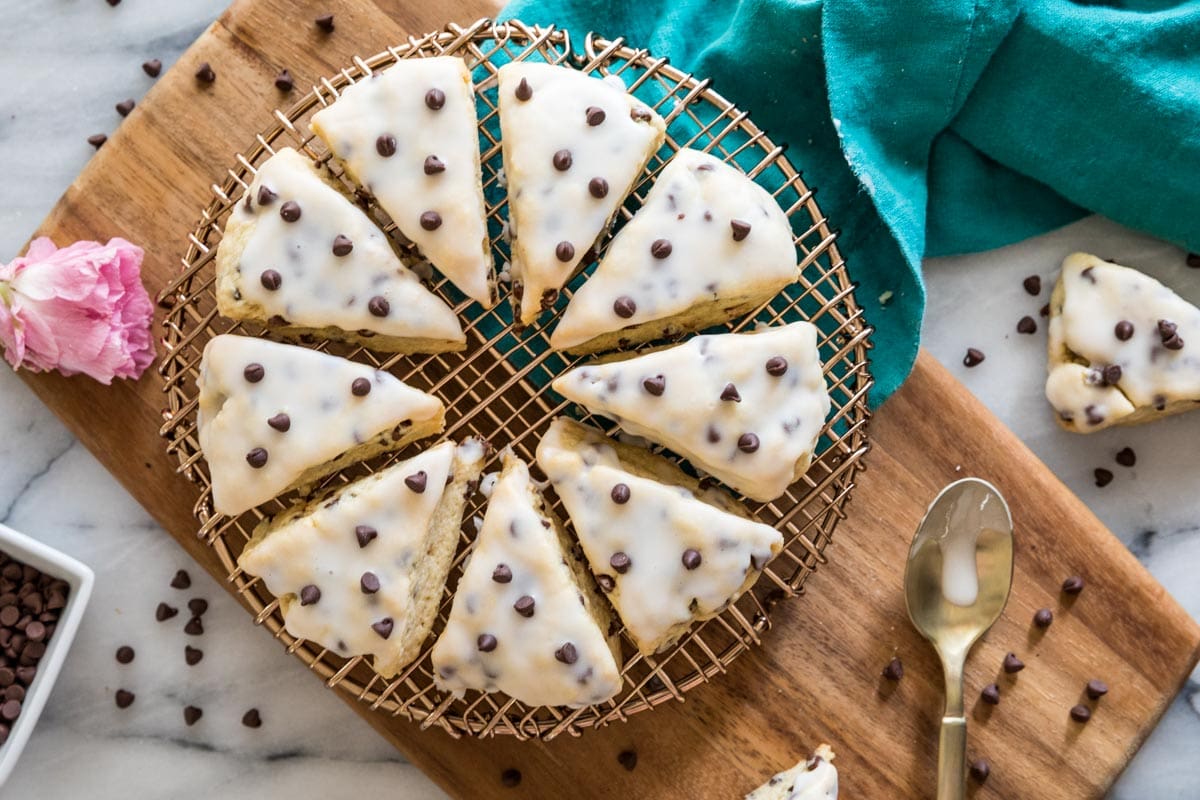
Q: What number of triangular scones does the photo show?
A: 11